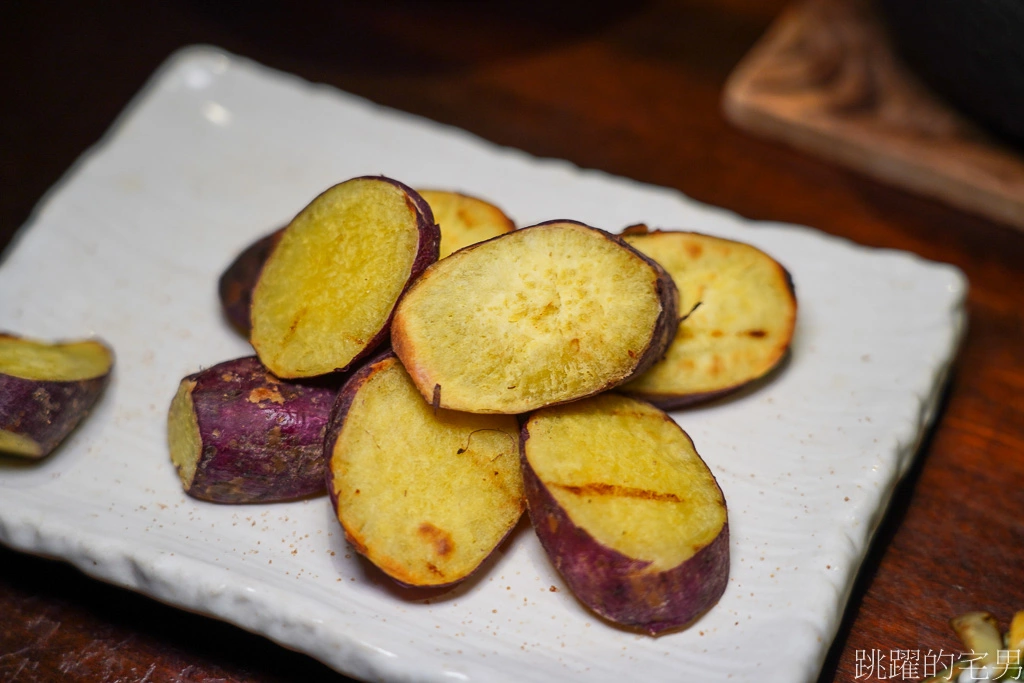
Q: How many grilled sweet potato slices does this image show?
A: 9